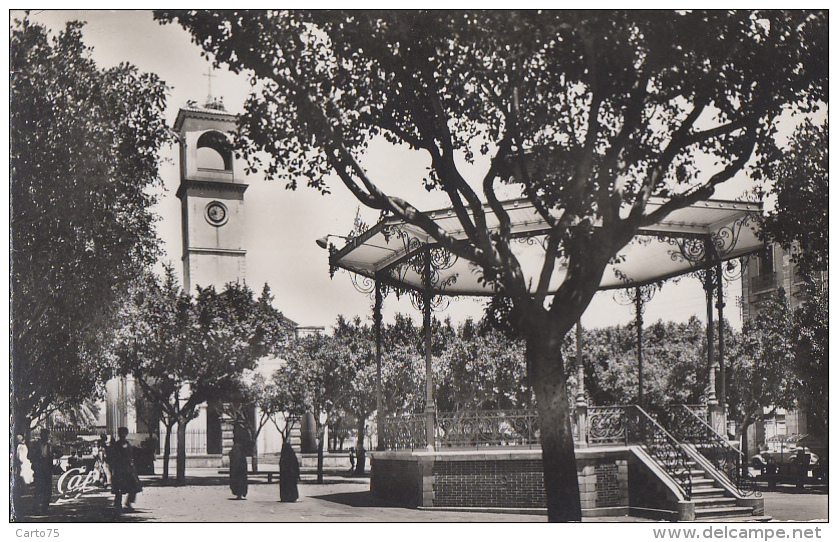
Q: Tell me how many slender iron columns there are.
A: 6